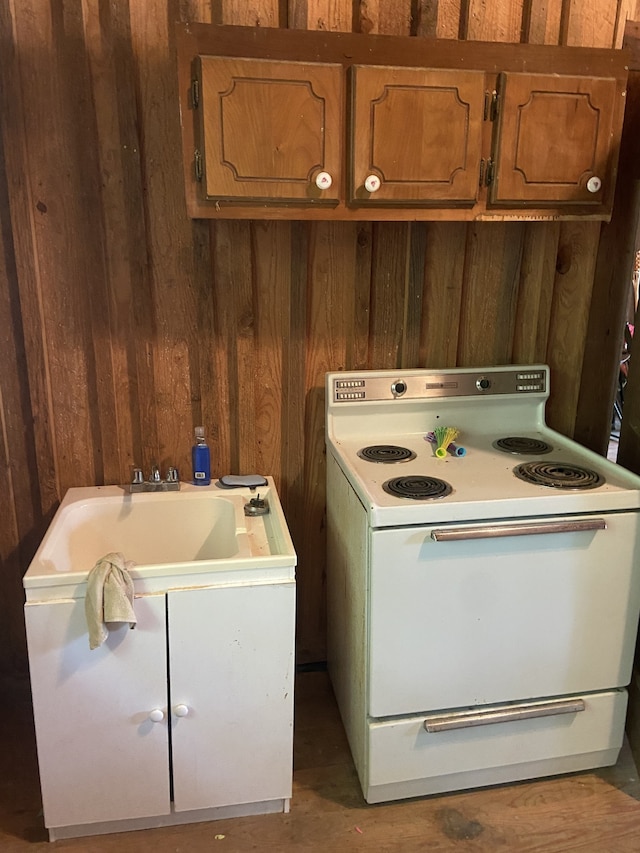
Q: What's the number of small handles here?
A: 5